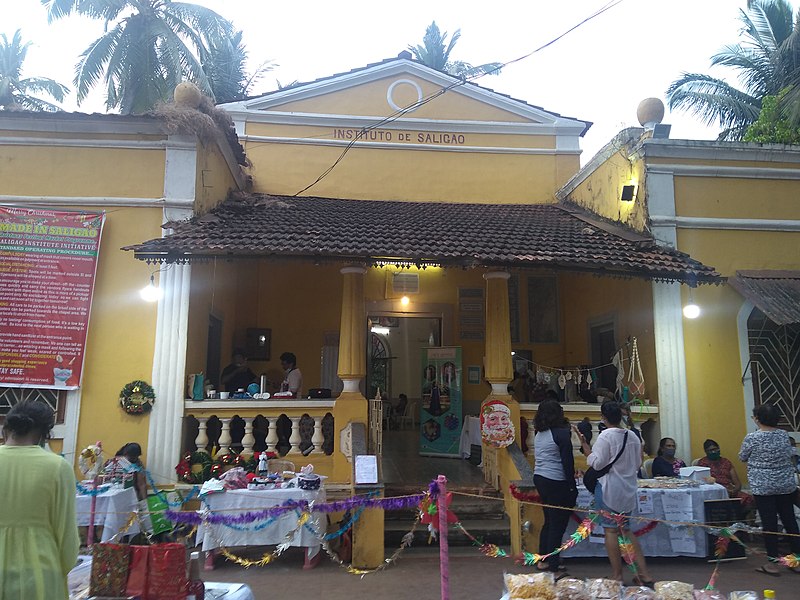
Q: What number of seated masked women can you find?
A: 2